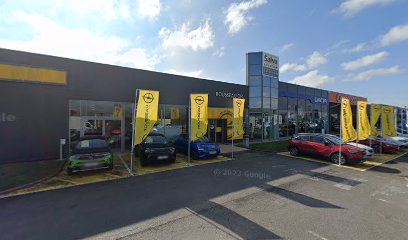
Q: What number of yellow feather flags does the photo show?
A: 7